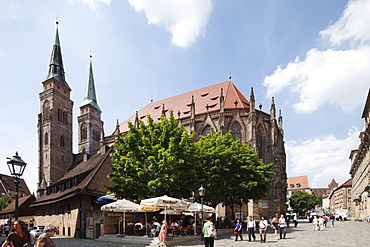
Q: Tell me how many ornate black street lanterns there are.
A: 2